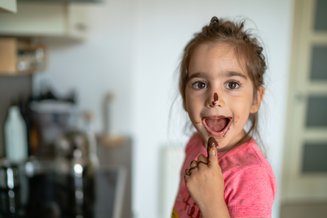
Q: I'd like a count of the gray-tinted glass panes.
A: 4